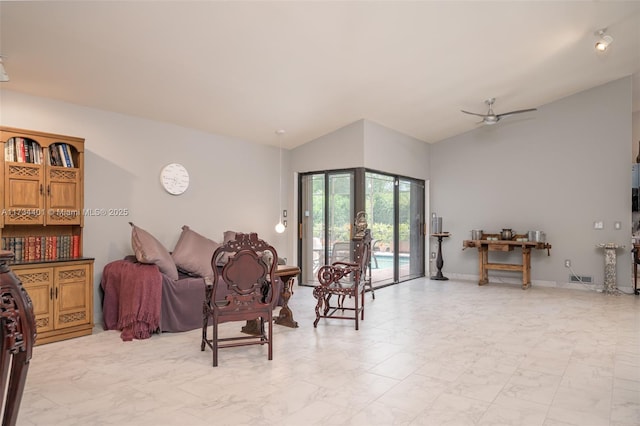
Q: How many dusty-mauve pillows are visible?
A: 3